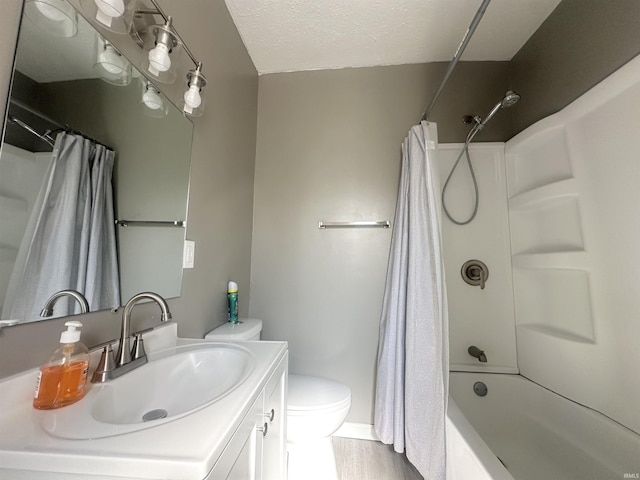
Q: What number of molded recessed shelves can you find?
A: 3